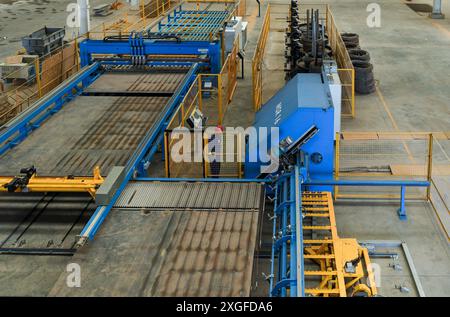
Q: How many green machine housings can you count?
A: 0